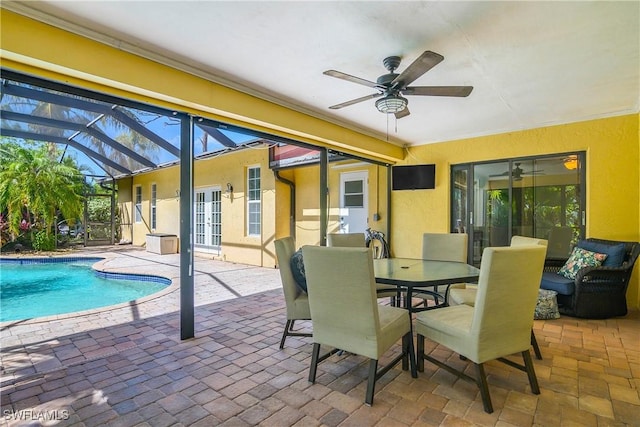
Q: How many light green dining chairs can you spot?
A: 6